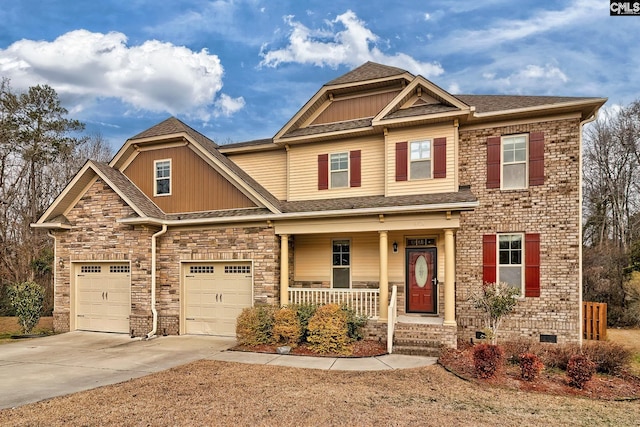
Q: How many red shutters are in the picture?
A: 8